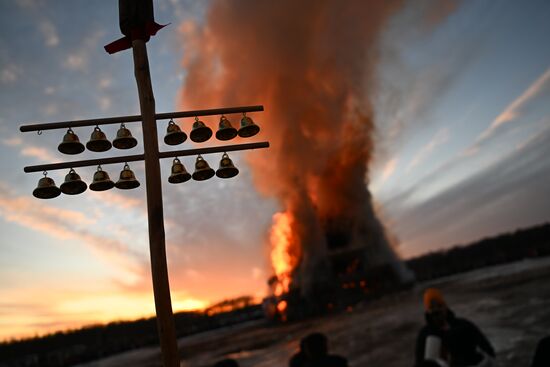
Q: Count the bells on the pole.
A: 14